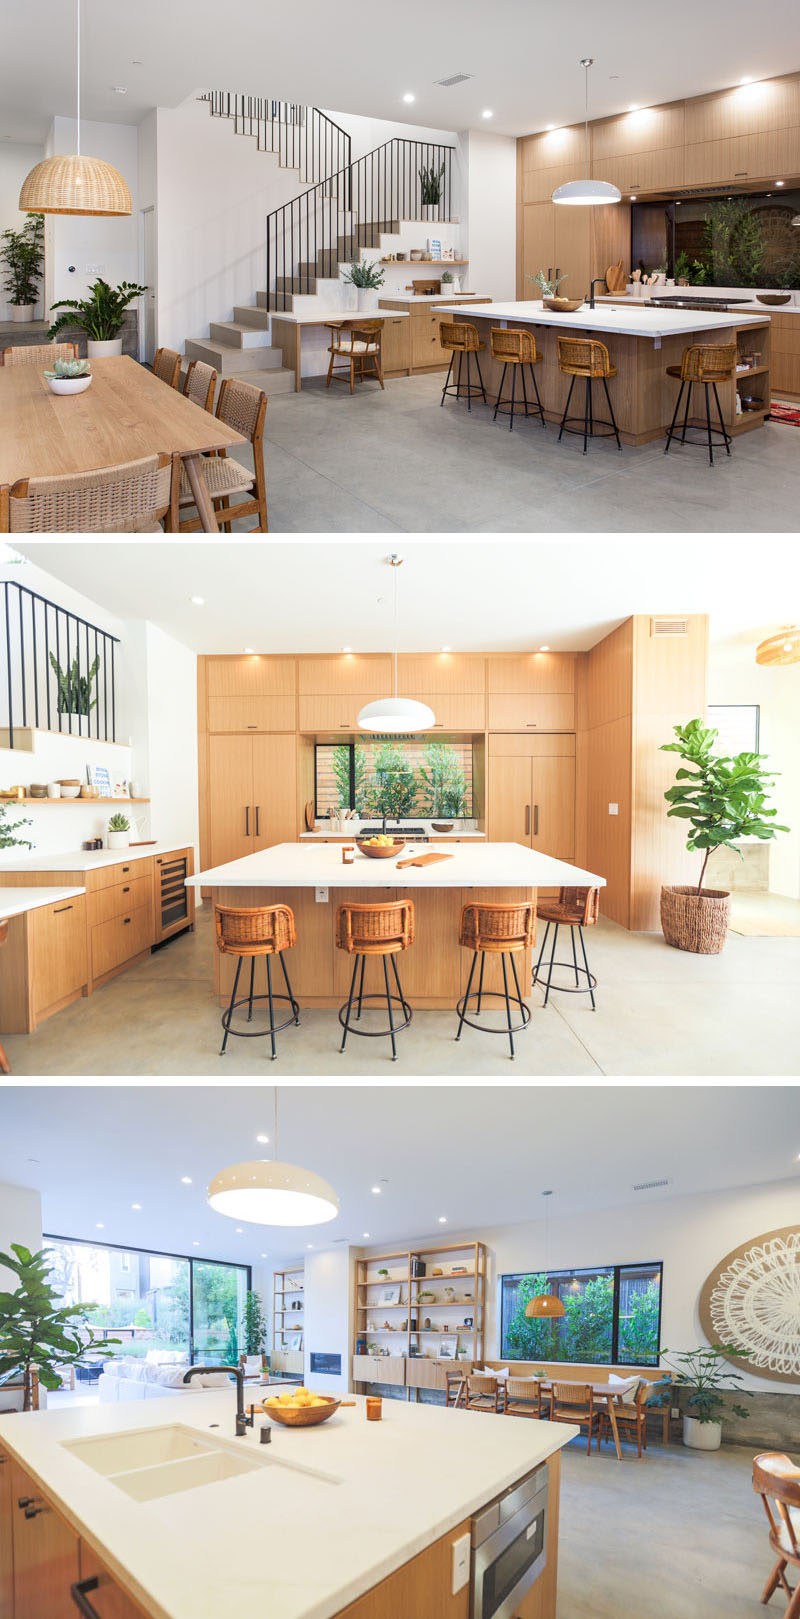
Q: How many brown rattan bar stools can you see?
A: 8